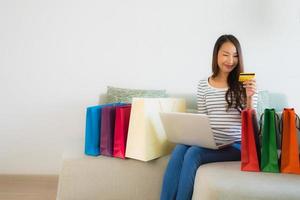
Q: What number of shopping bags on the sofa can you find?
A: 7